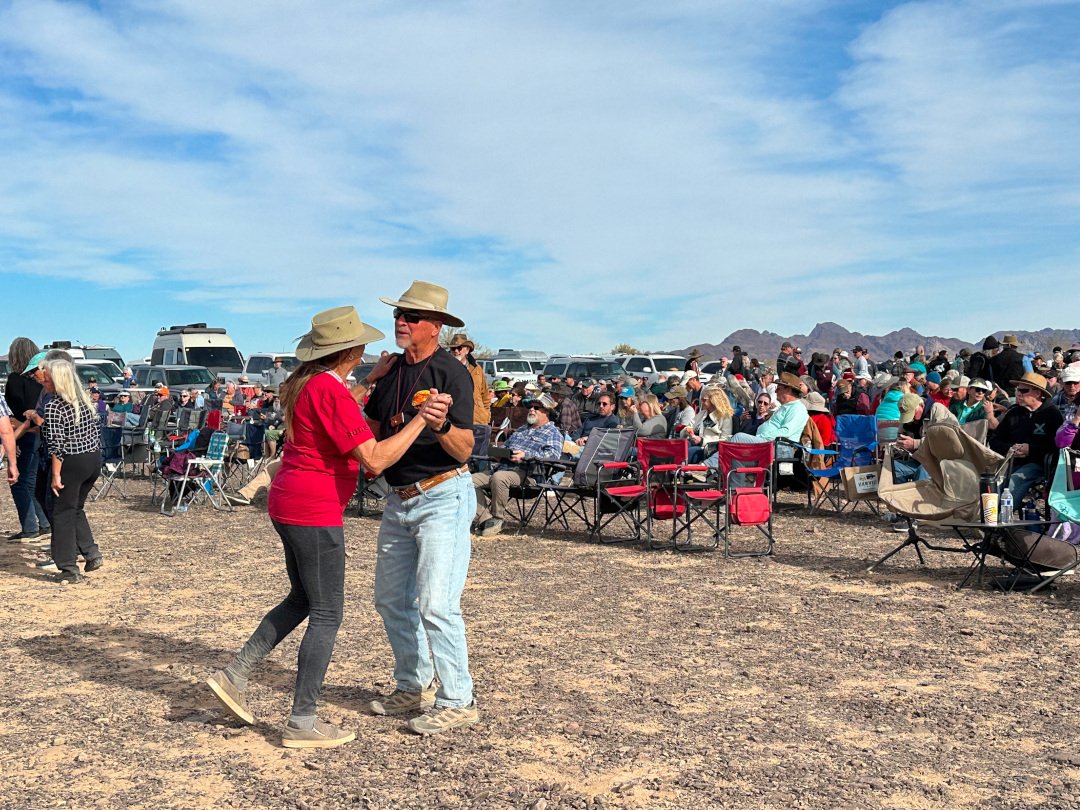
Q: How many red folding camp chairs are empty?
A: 2